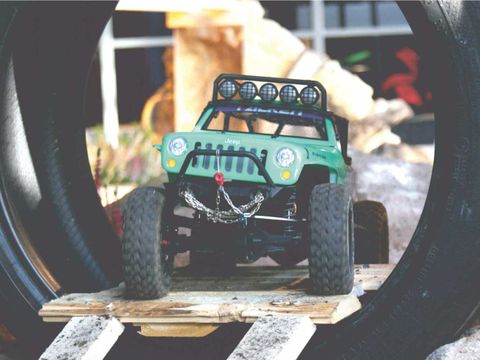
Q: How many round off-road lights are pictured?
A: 5